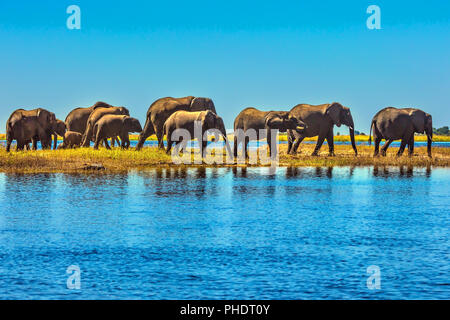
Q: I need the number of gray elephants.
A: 11